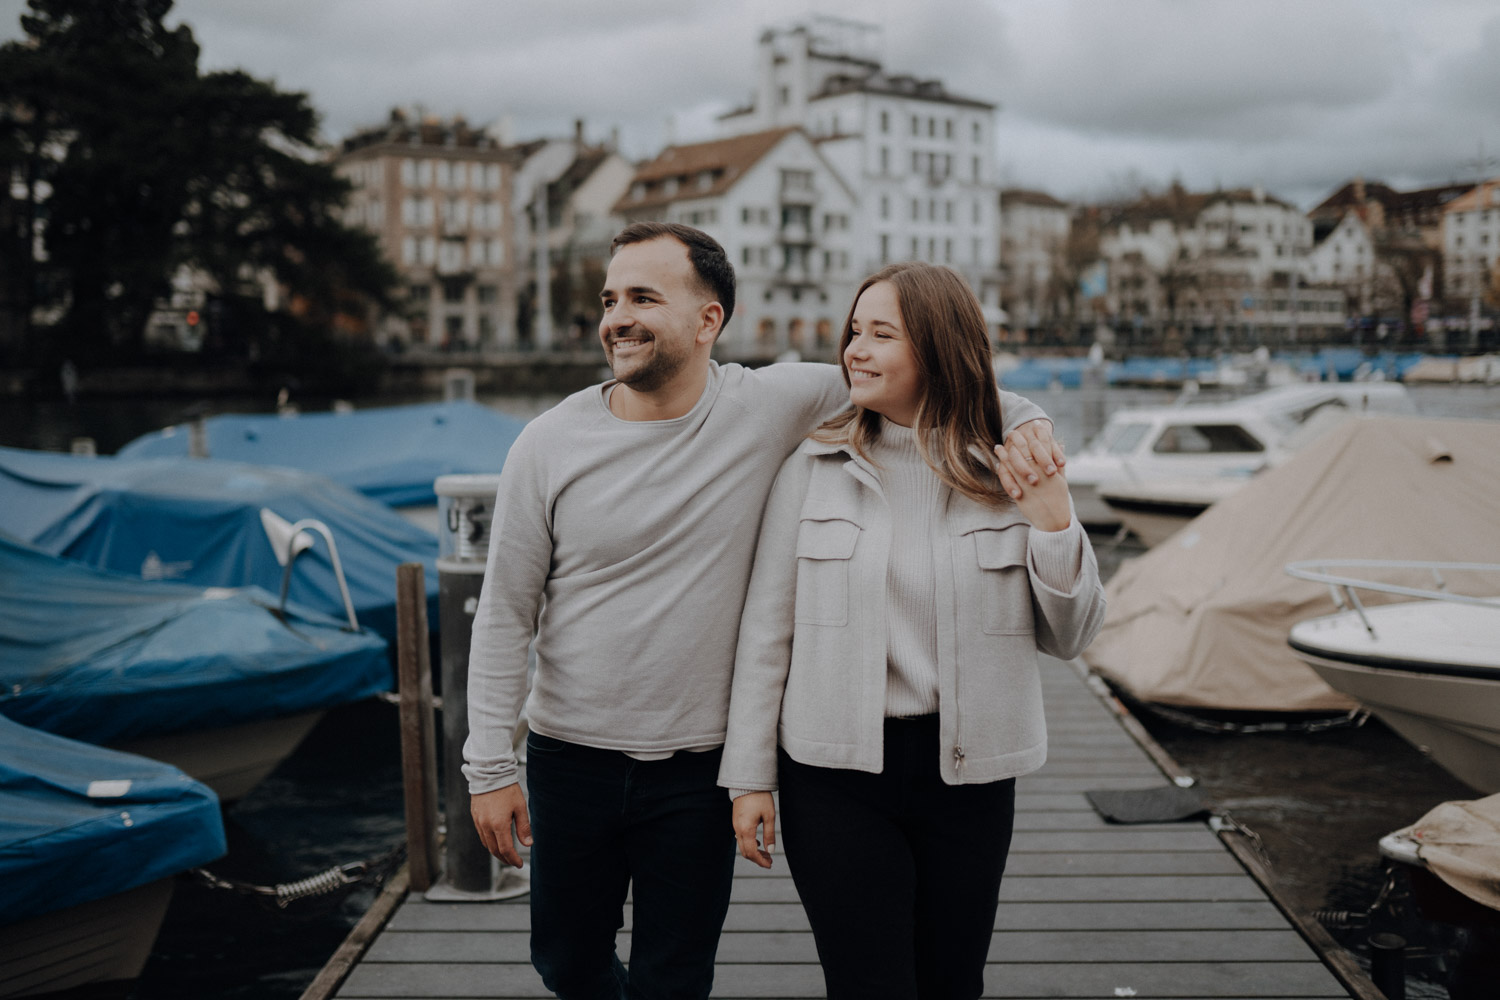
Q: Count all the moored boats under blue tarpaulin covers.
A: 4